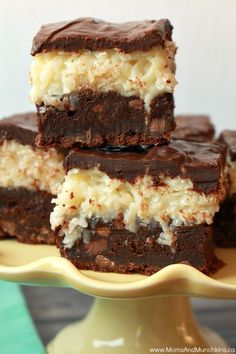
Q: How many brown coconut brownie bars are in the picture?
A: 5